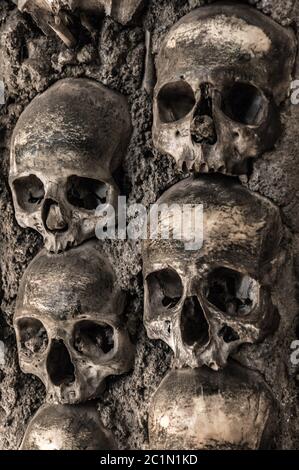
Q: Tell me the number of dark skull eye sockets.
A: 8